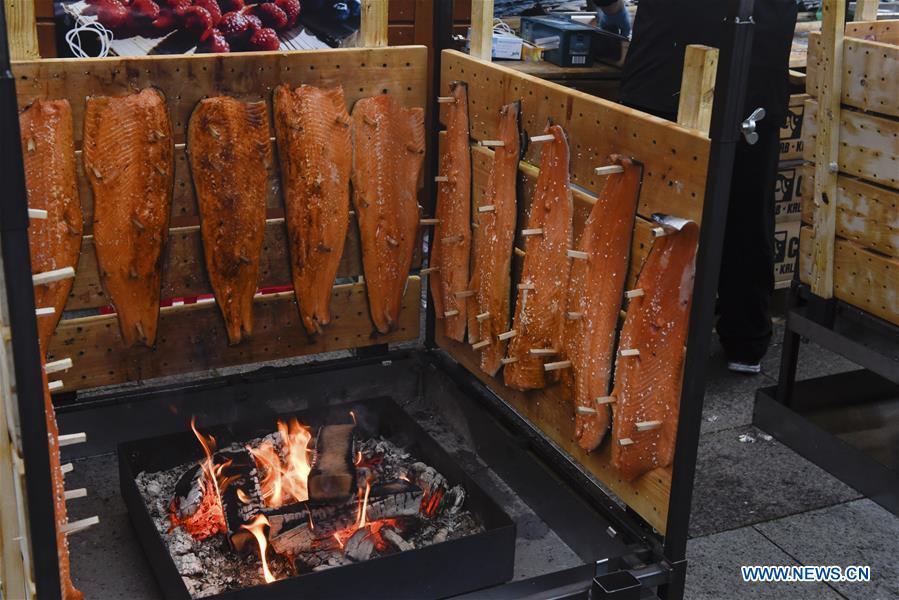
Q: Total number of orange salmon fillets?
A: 11